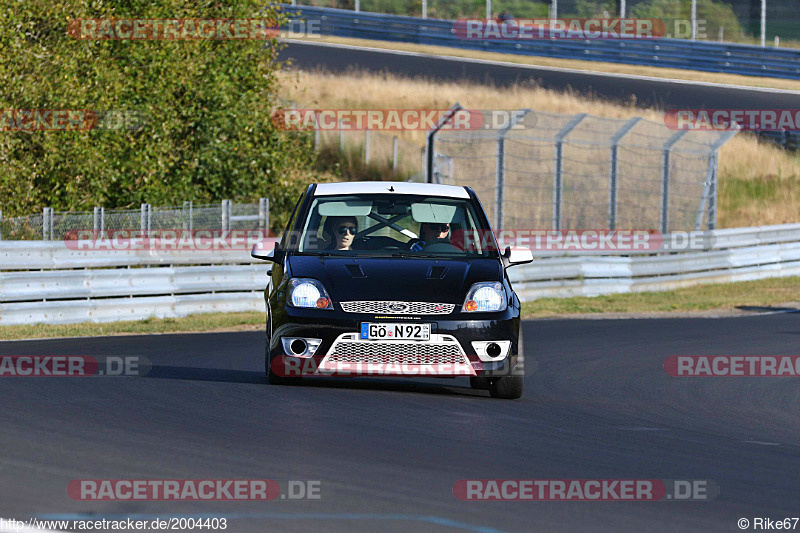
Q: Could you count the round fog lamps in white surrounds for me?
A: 2